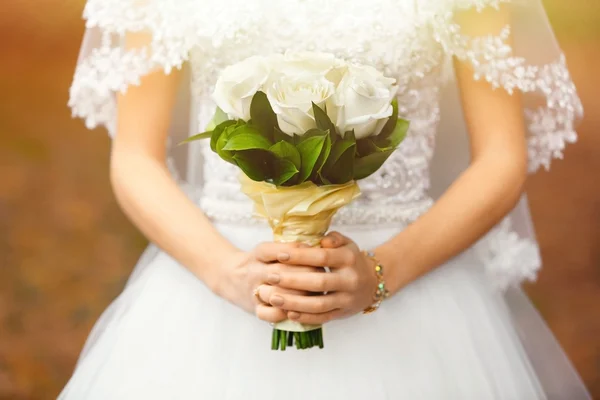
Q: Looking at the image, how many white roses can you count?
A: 4